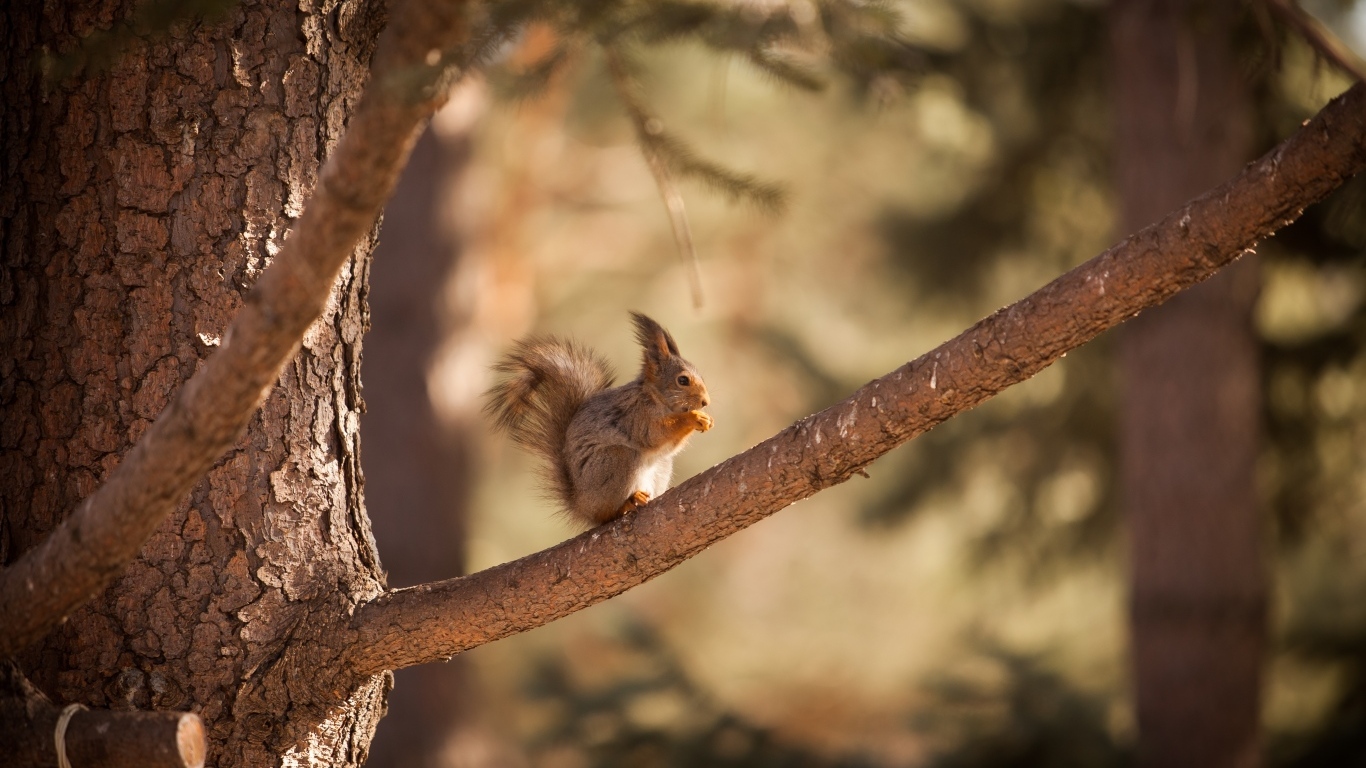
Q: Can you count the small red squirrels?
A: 1